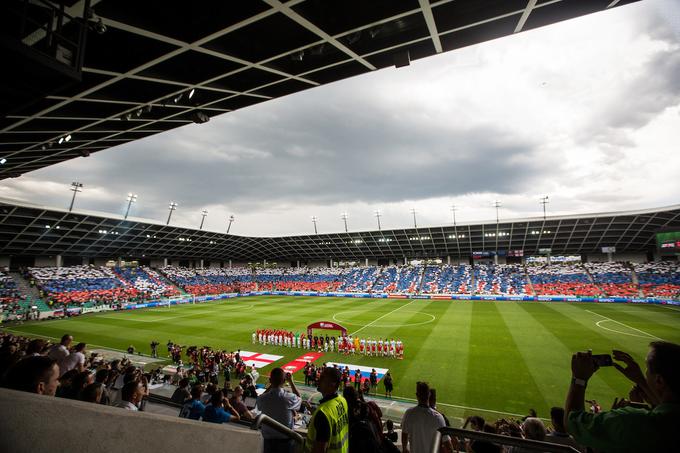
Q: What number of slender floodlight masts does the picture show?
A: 12